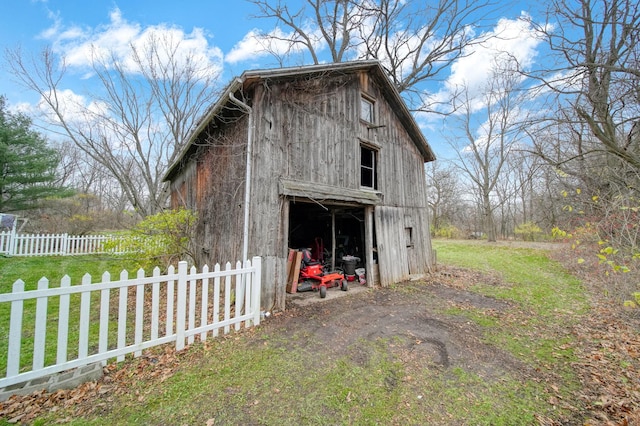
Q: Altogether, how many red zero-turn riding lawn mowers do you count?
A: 1